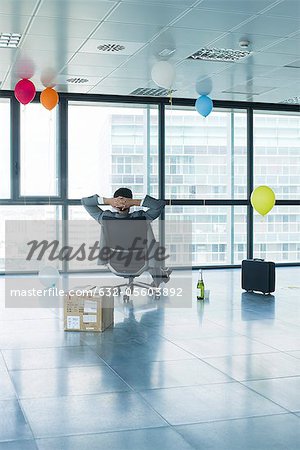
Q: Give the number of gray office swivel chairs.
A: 1